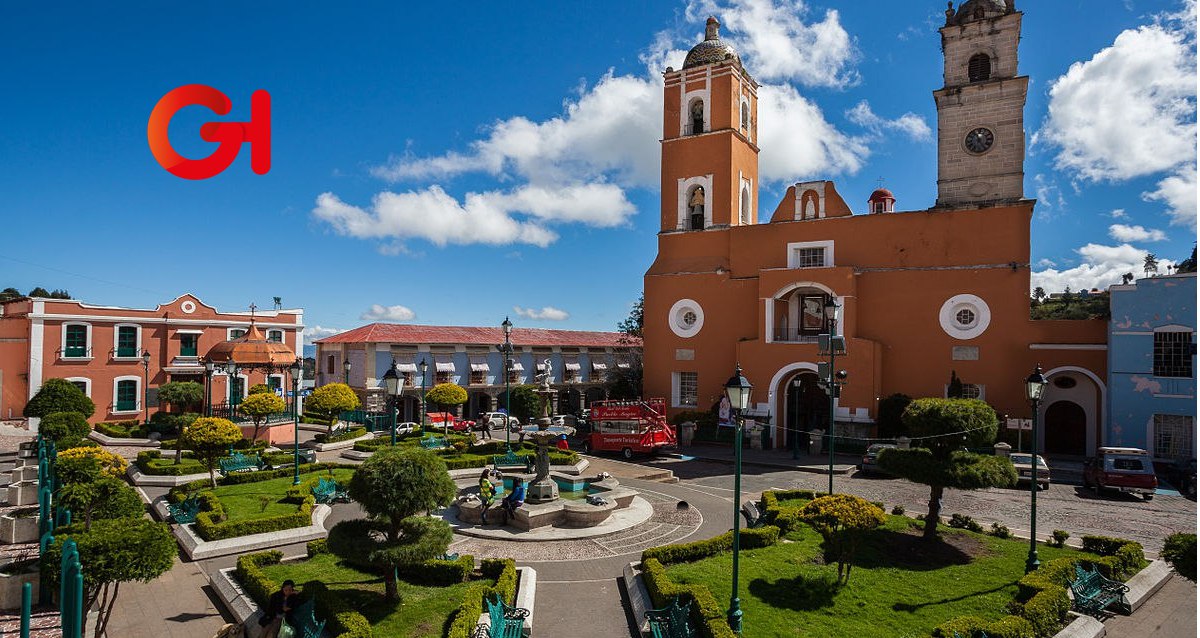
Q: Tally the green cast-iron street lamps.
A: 12